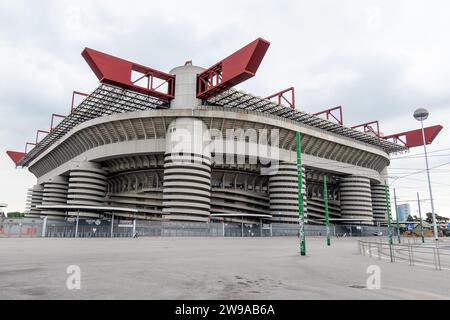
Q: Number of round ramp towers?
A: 7